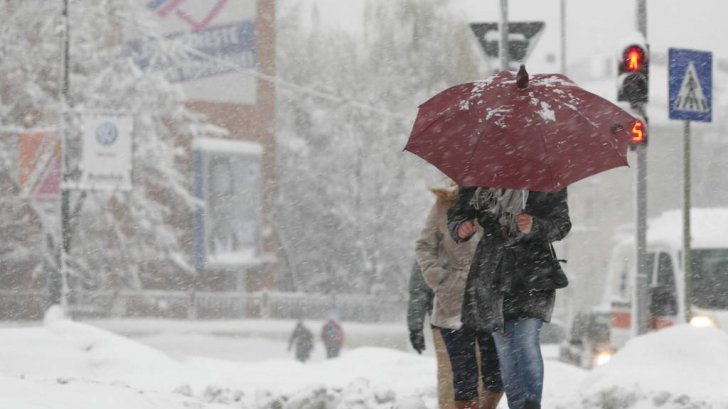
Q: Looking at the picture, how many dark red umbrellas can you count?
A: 1